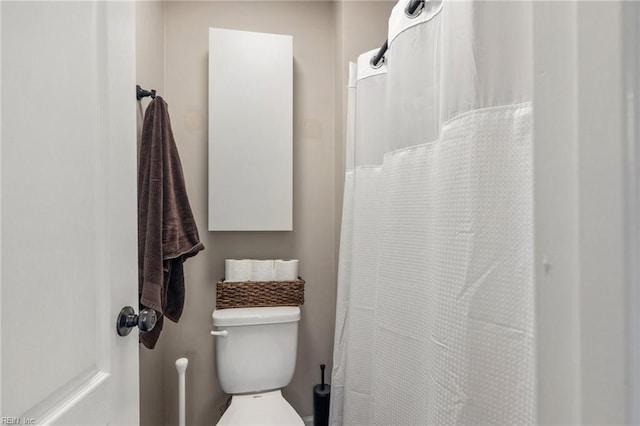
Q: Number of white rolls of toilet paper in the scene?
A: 3